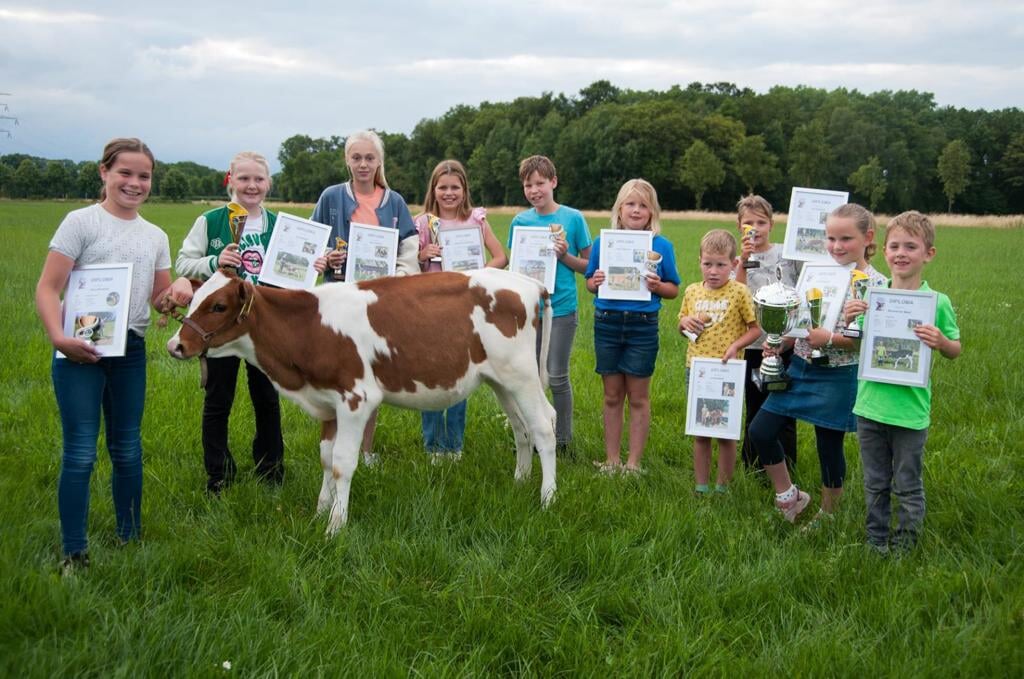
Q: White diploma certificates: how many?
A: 10